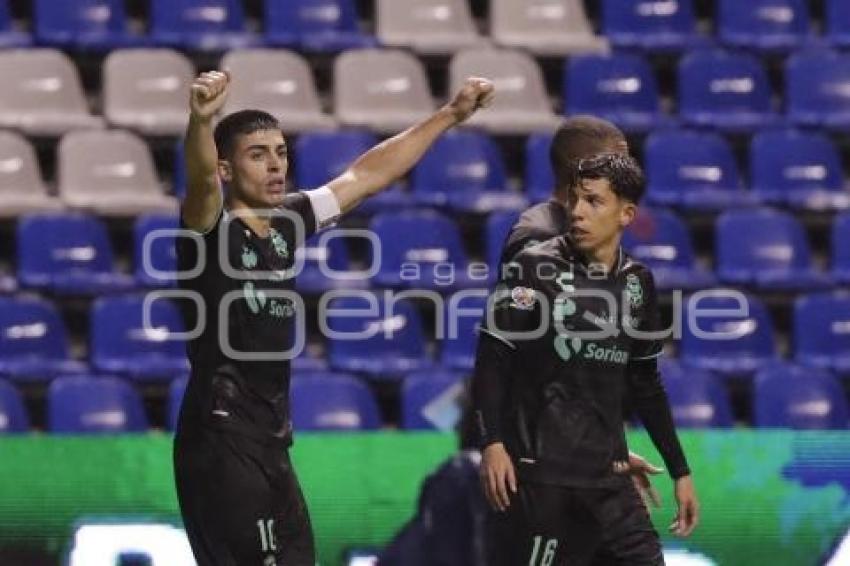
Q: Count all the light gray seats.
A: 9